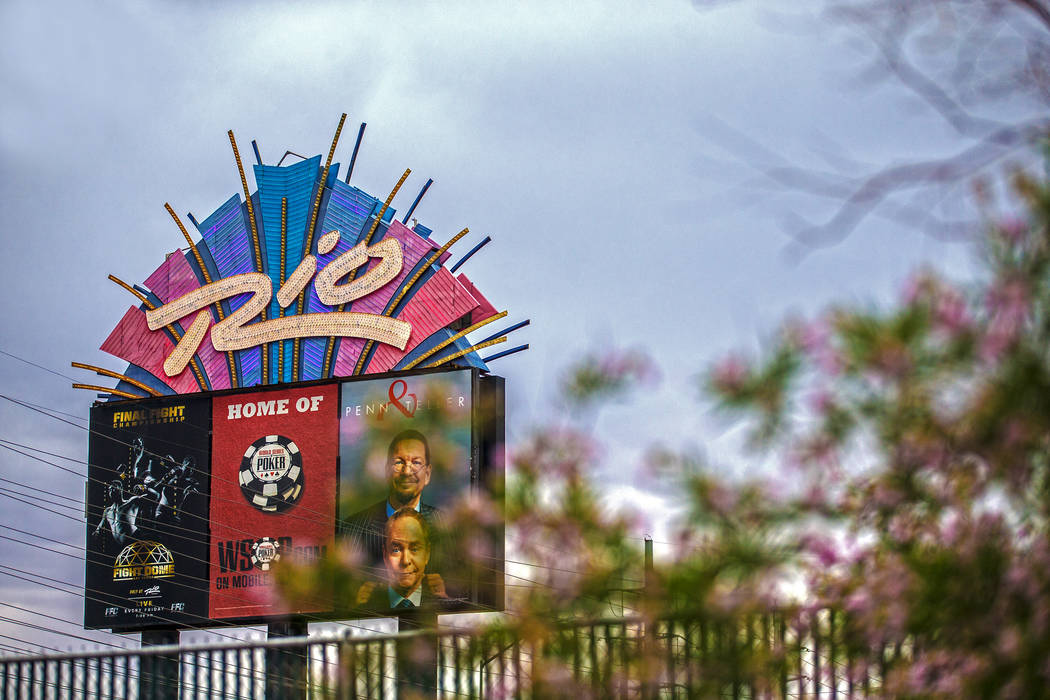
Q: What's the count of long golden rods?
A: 11